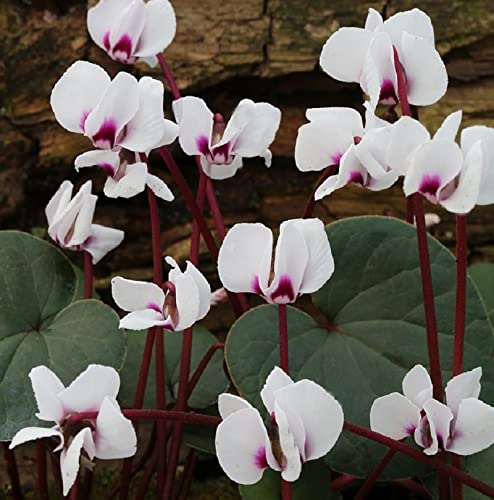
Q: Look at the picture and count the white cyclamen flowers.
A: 13